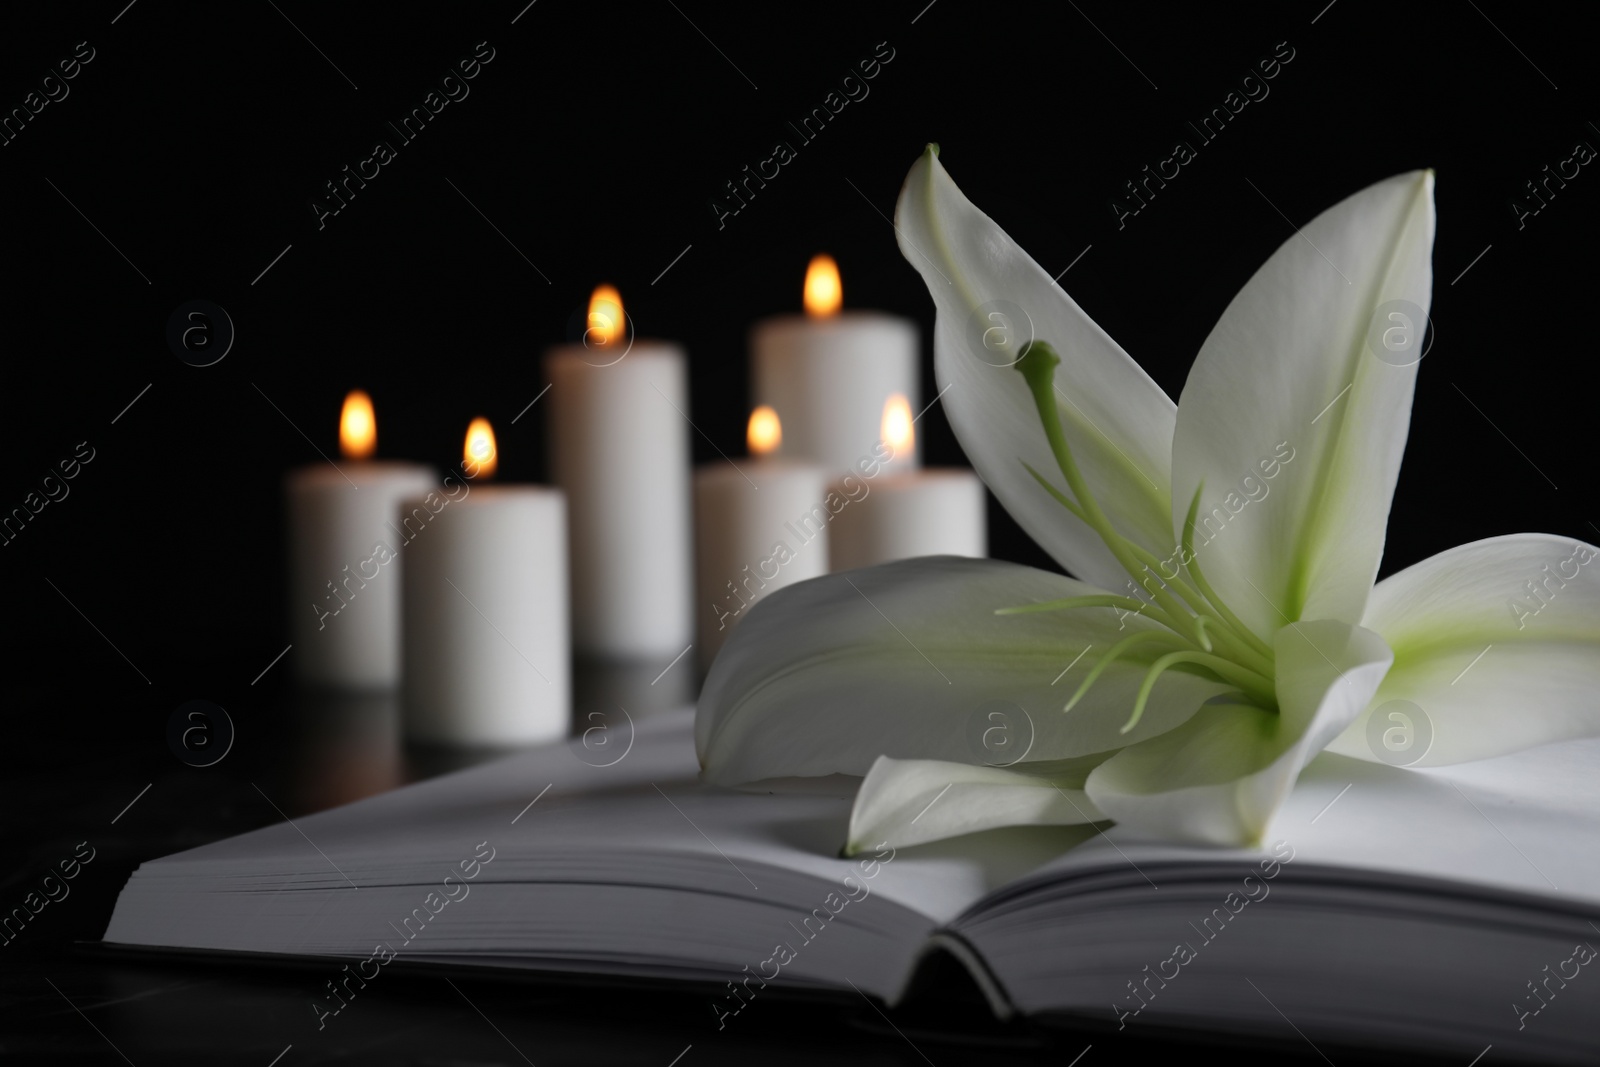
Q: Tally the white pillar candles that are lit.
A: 6